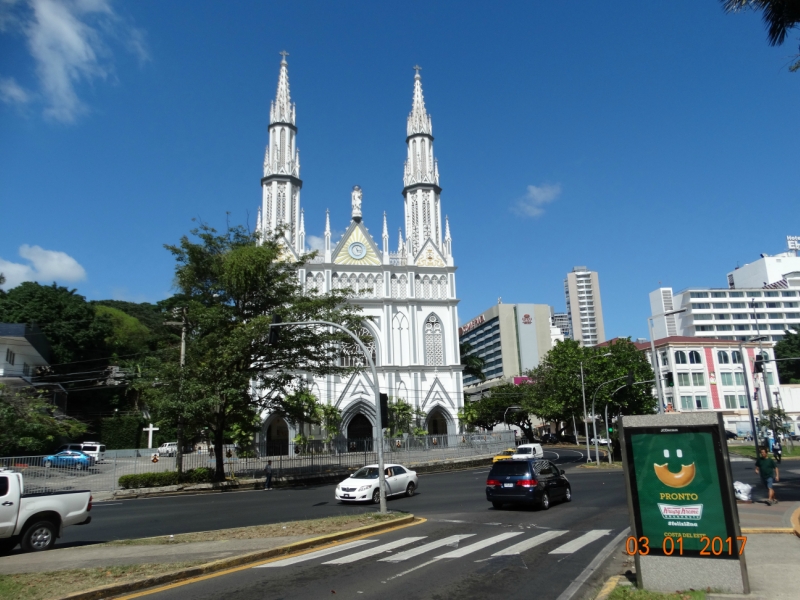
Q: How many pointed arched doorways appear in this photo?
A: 3